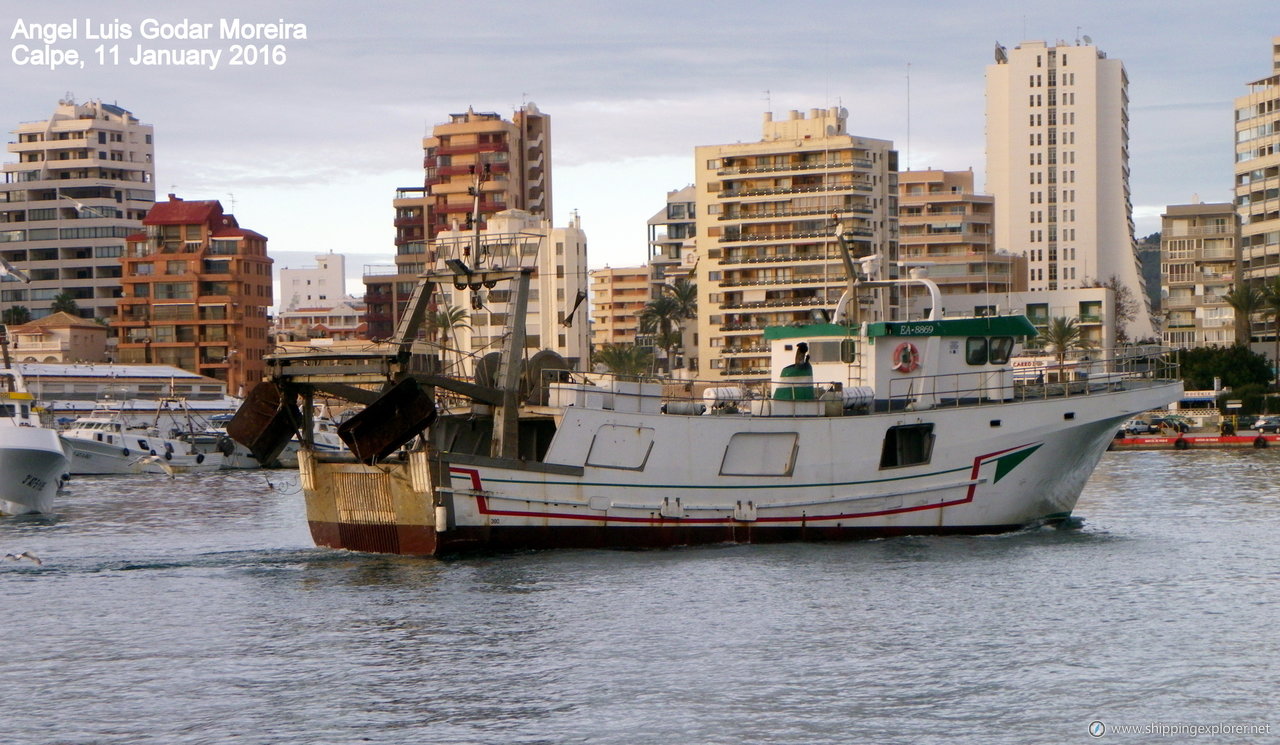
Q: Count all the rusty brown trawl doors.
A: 2